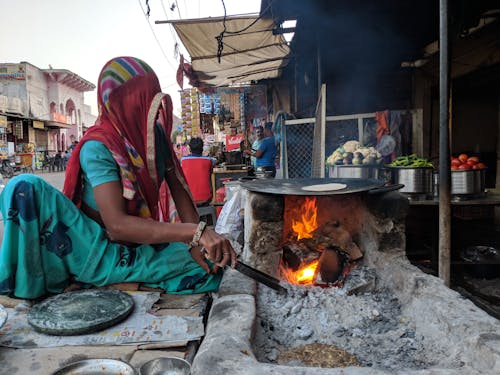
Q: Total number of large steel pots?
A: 3